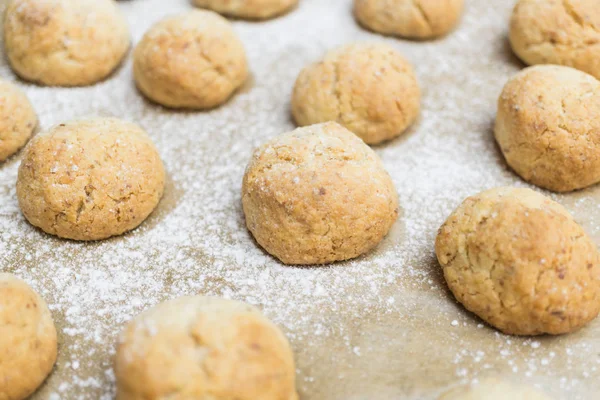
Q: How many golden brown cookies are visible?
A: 13